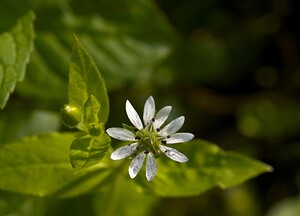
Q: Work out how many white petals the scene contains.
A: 10